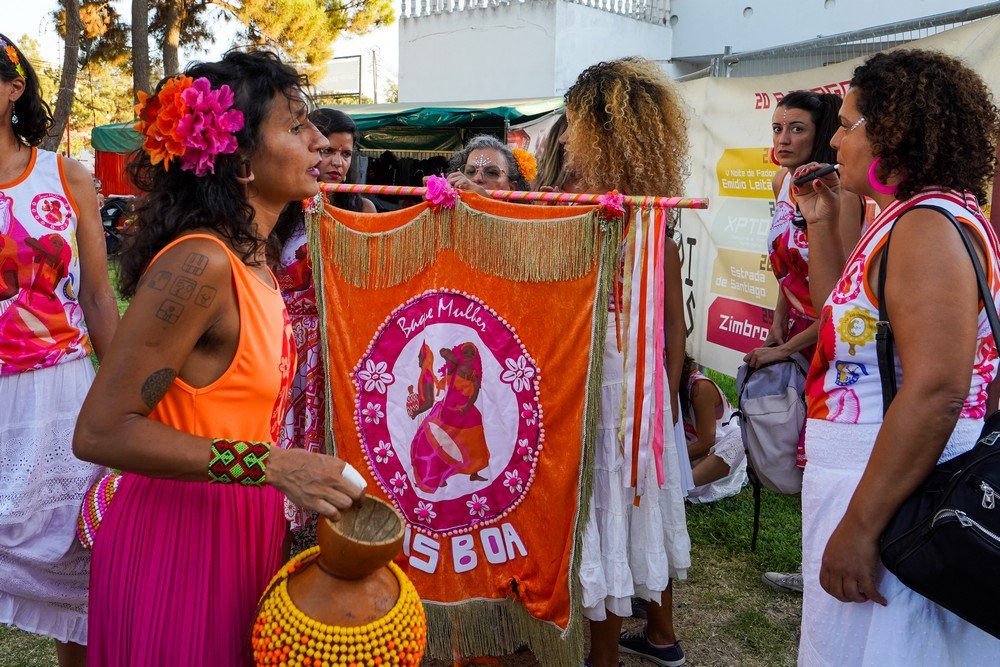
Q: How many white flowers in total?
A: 10